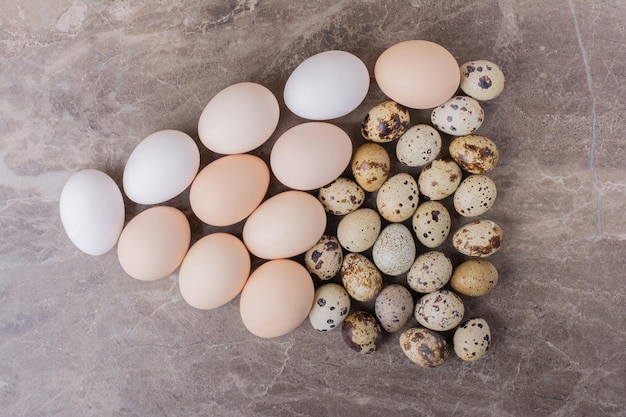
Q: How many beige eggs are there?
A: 8